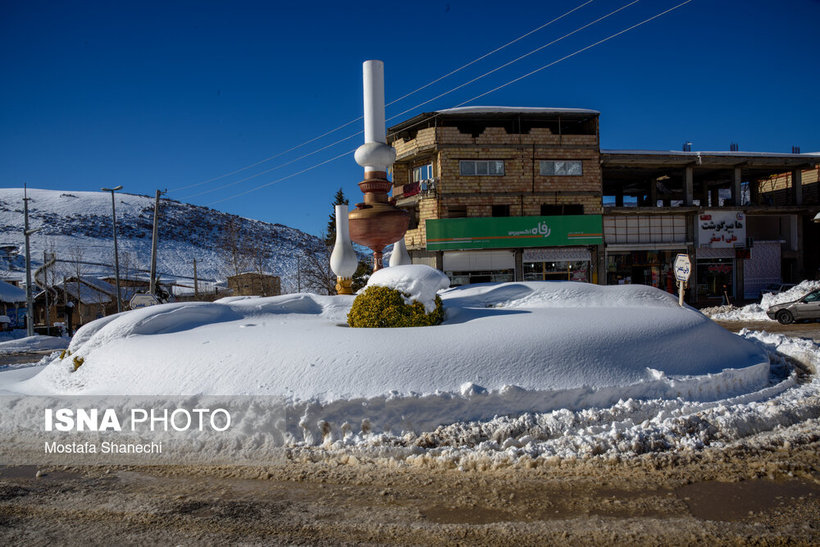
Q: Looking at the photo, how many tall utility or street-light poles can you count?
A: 3